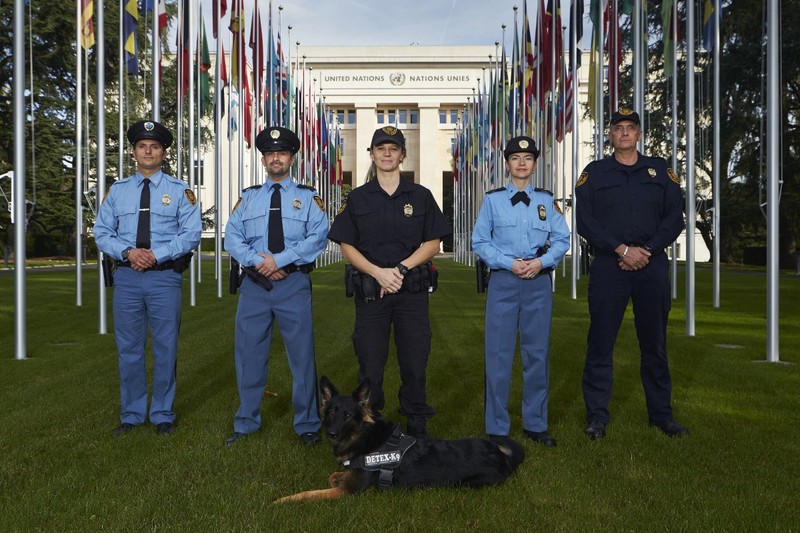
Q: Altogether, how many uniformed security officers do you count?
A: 5